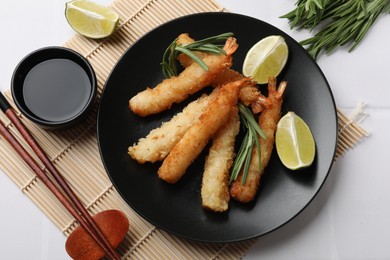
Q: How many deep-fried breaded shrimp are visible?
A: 6